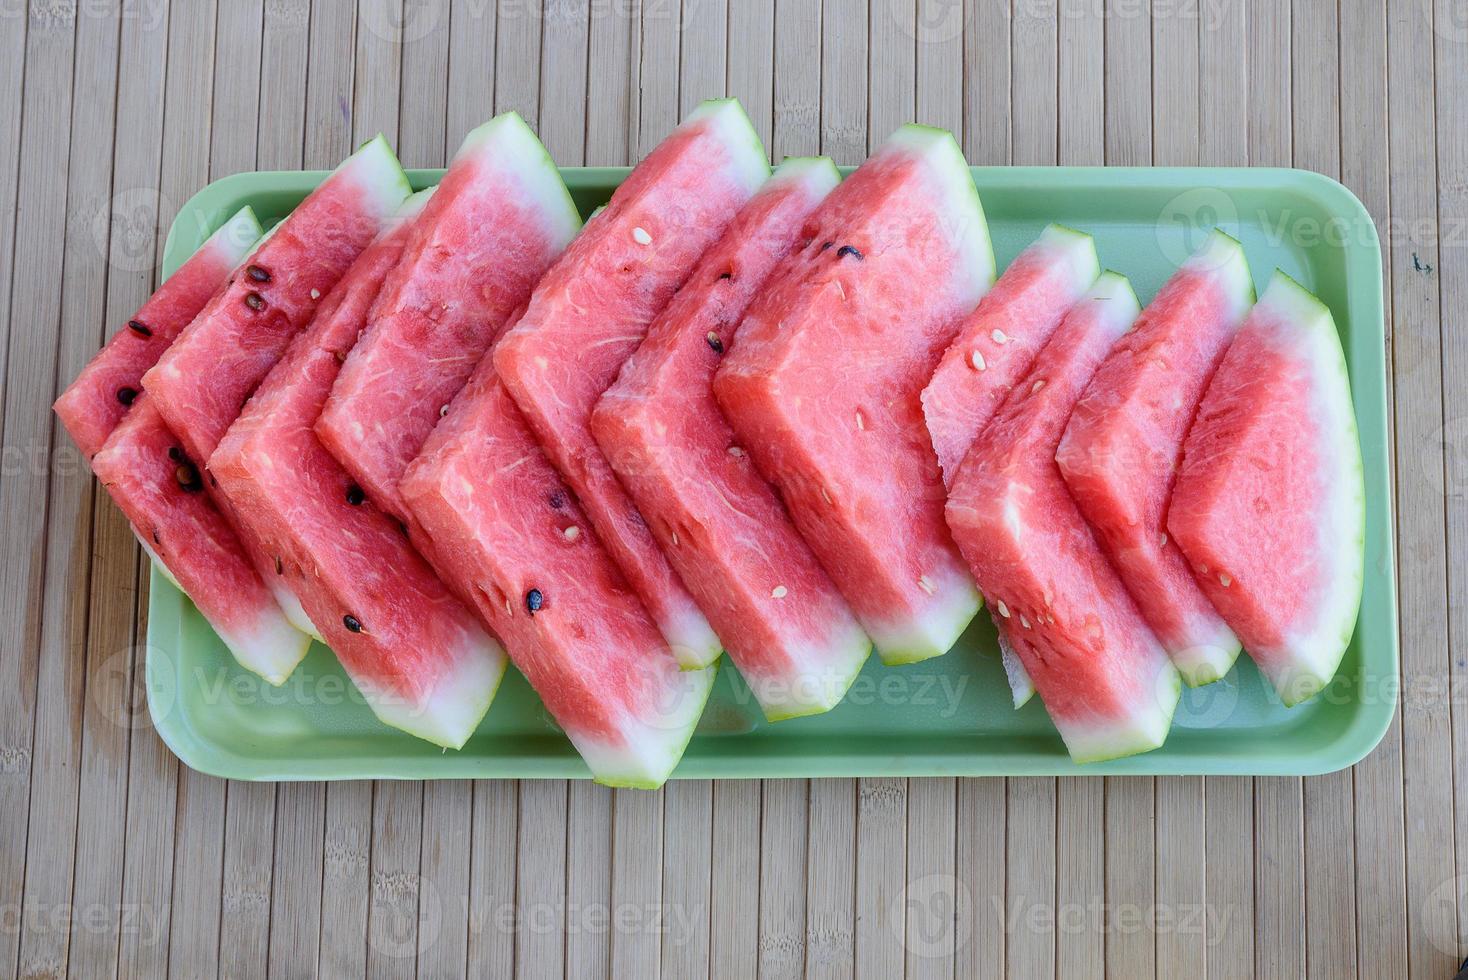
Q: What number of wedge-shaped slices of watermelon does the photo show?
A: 13